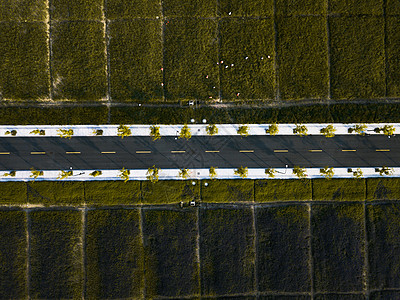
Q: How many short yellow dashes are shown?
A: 12